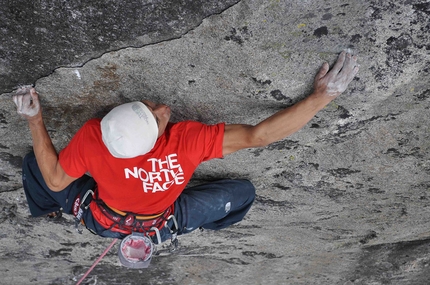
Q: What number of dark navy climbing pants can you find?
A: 1